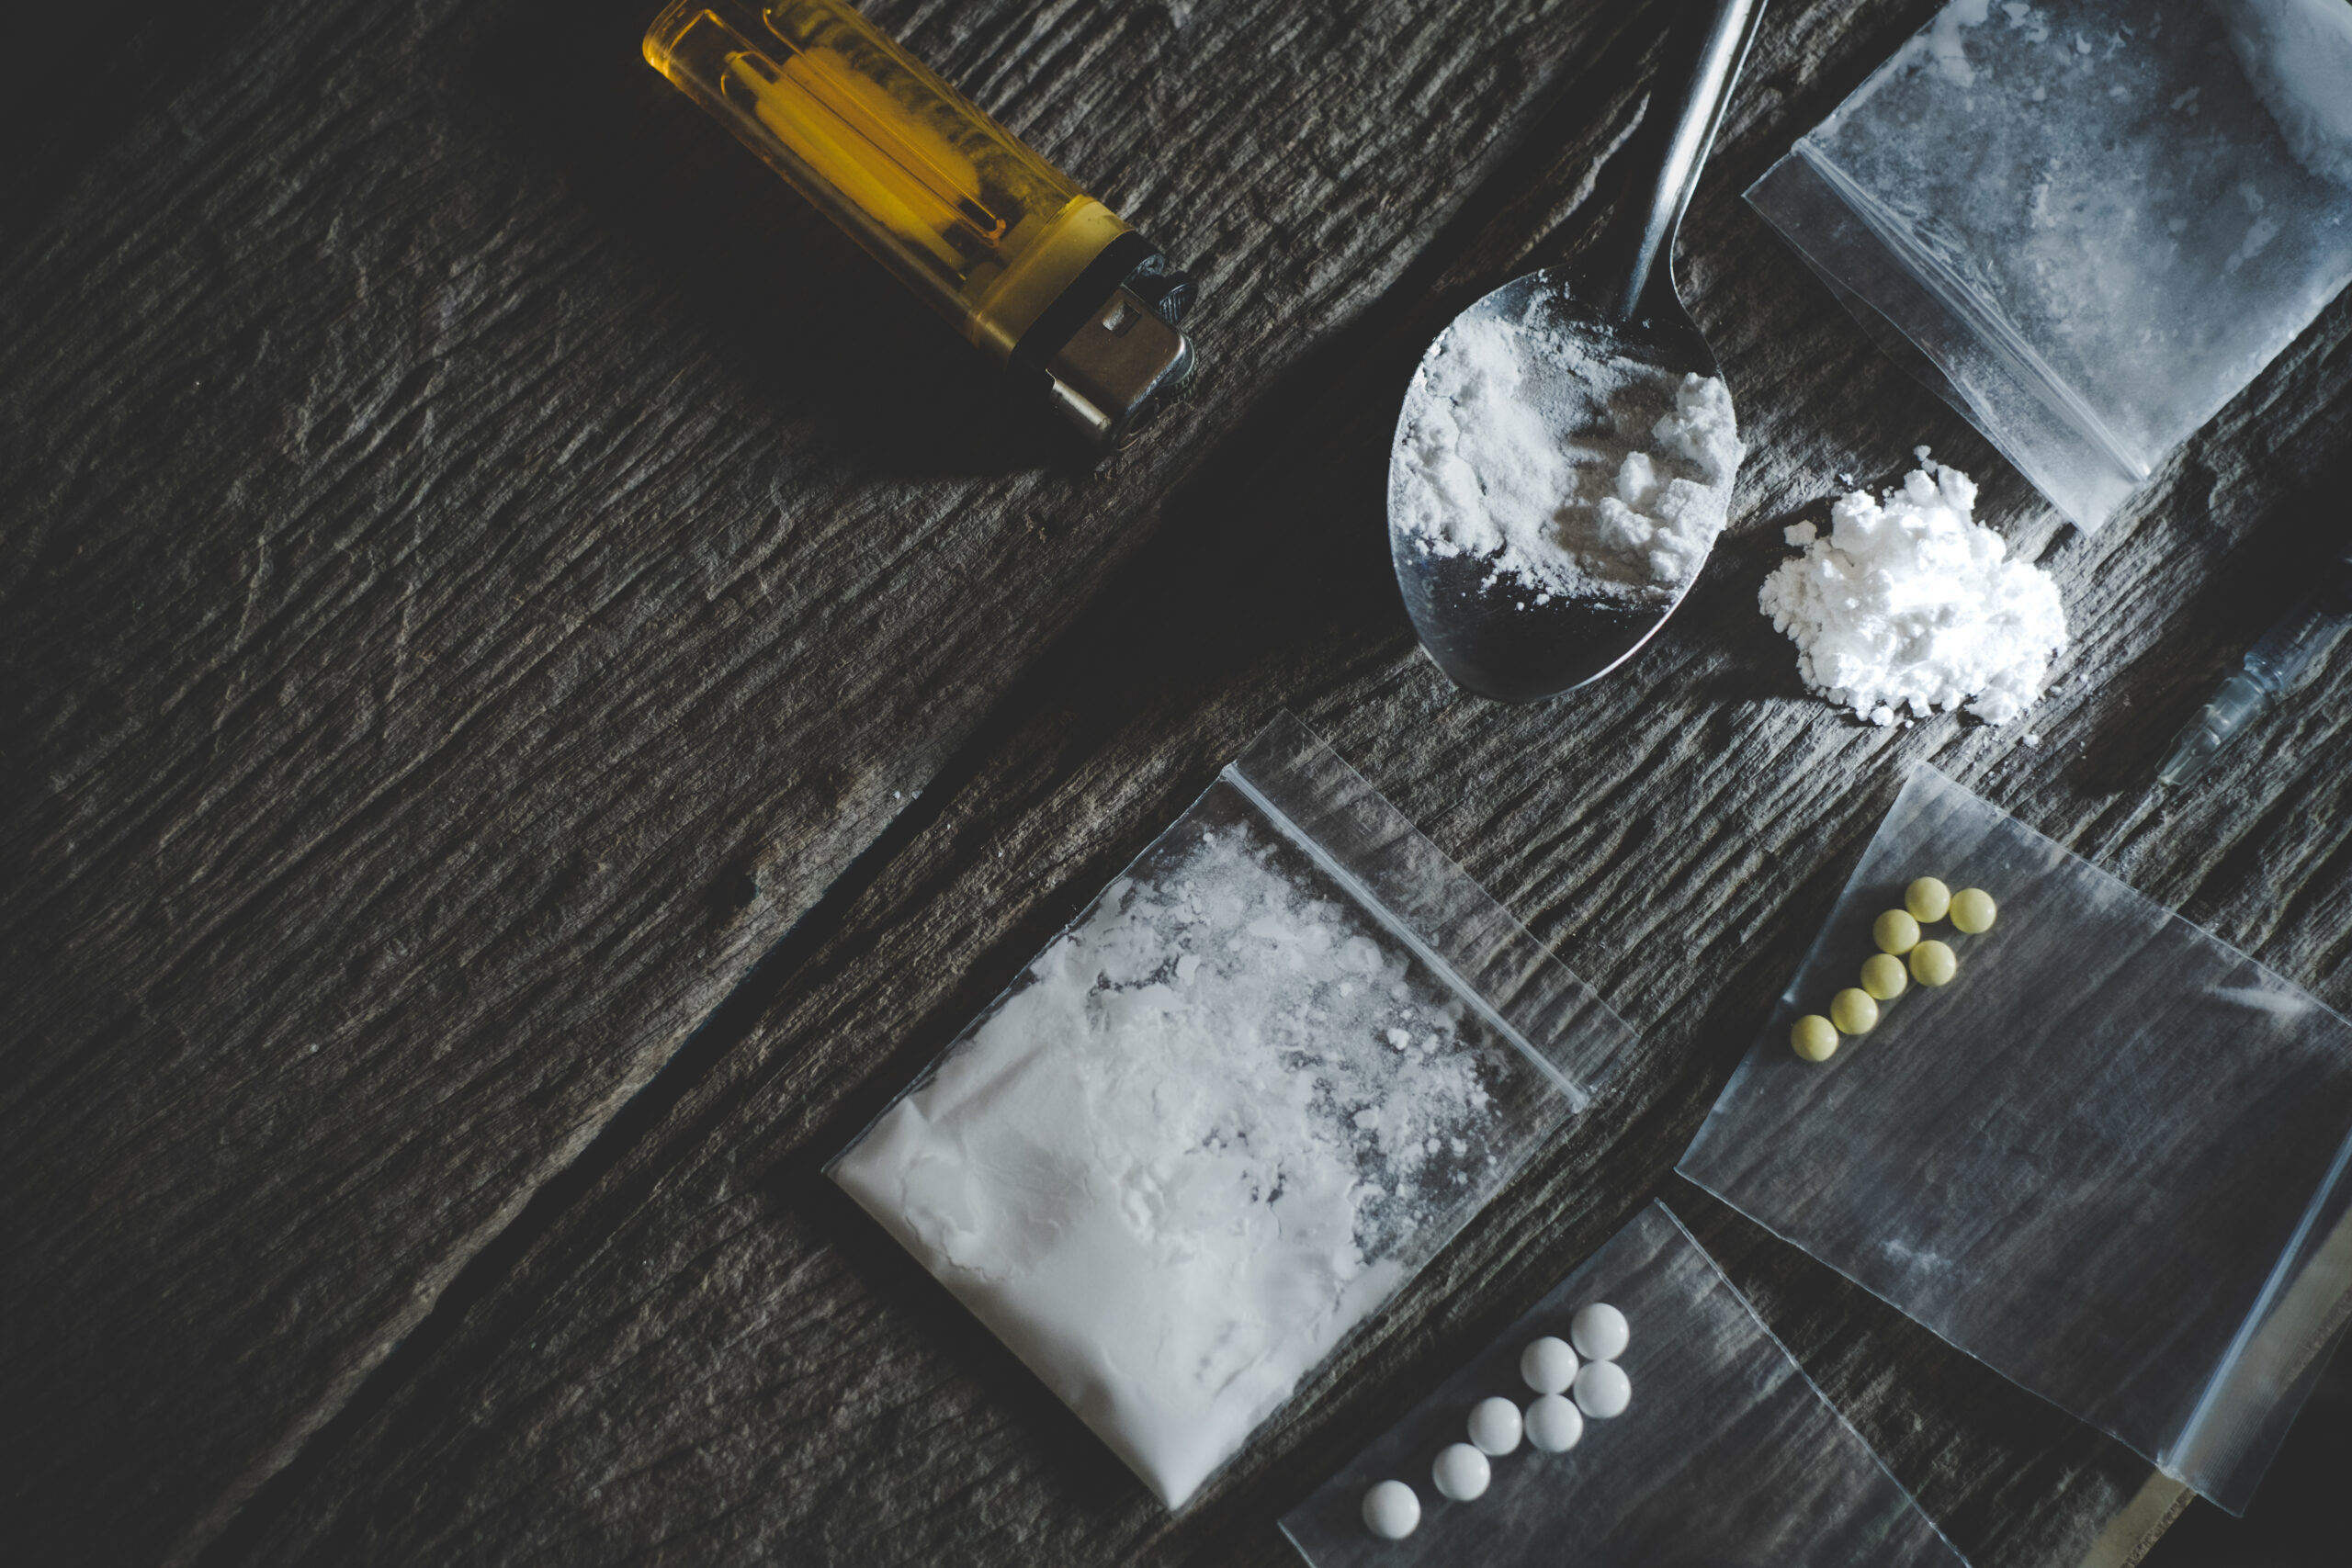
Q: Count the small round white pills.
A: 7